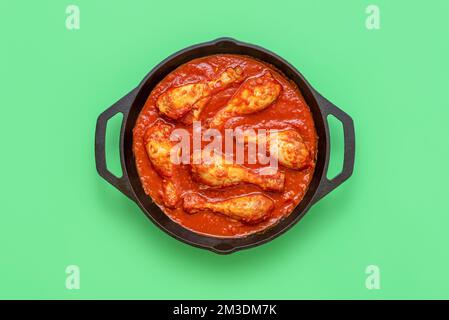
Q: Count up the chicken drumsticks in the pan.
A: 6